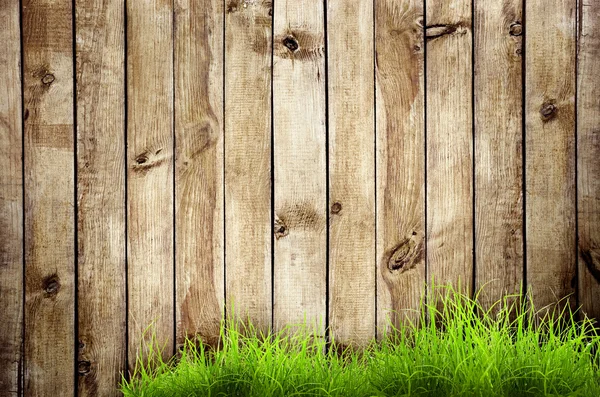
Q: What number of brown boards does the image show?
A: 13